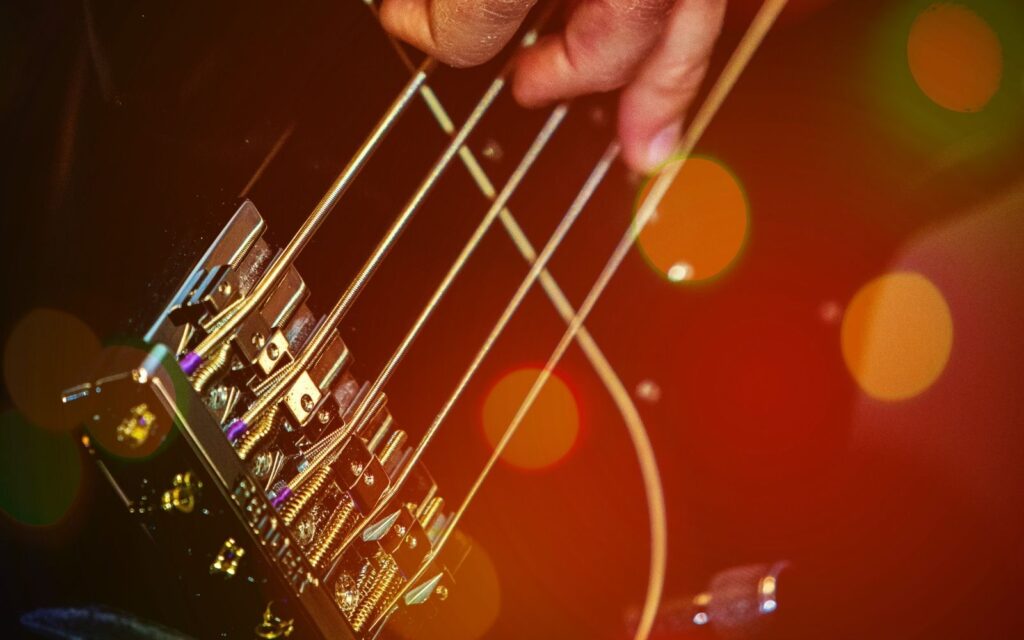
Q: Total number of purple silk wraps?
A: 3